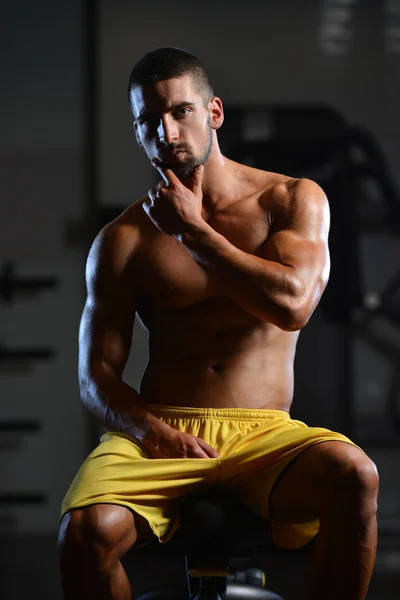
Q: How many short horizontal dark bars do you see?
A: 4